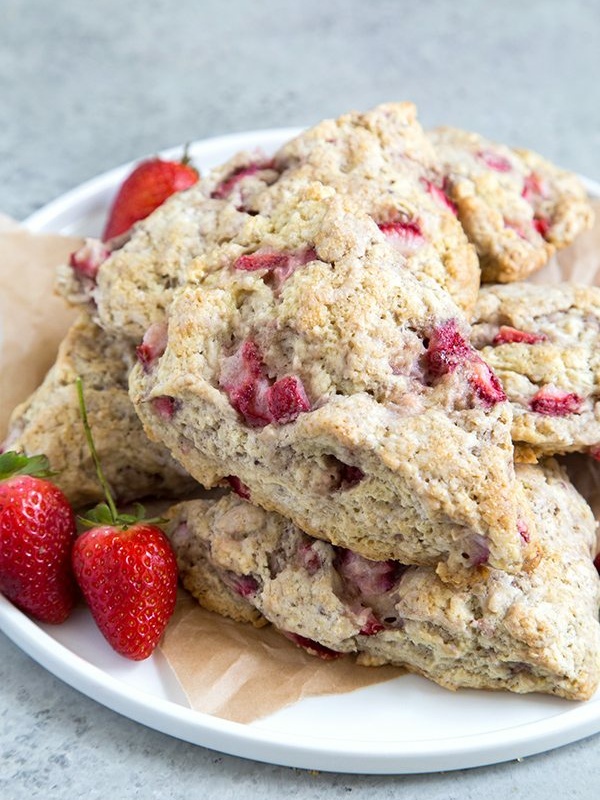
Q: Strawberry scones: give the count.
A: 6